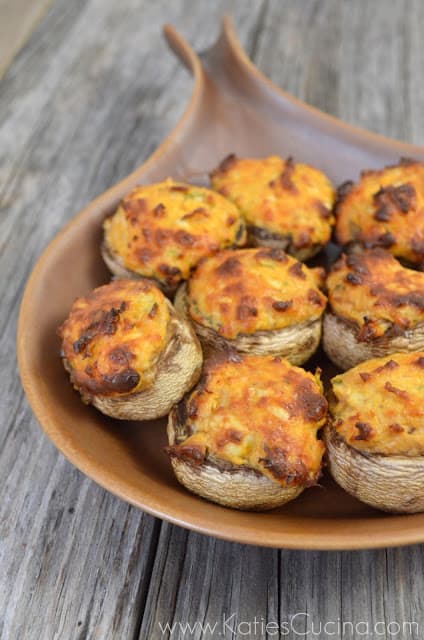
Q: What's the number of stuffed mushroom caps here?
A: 8